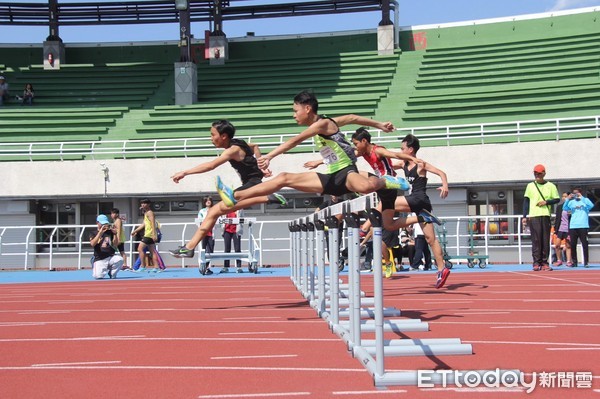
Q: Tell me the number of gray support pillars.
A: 4